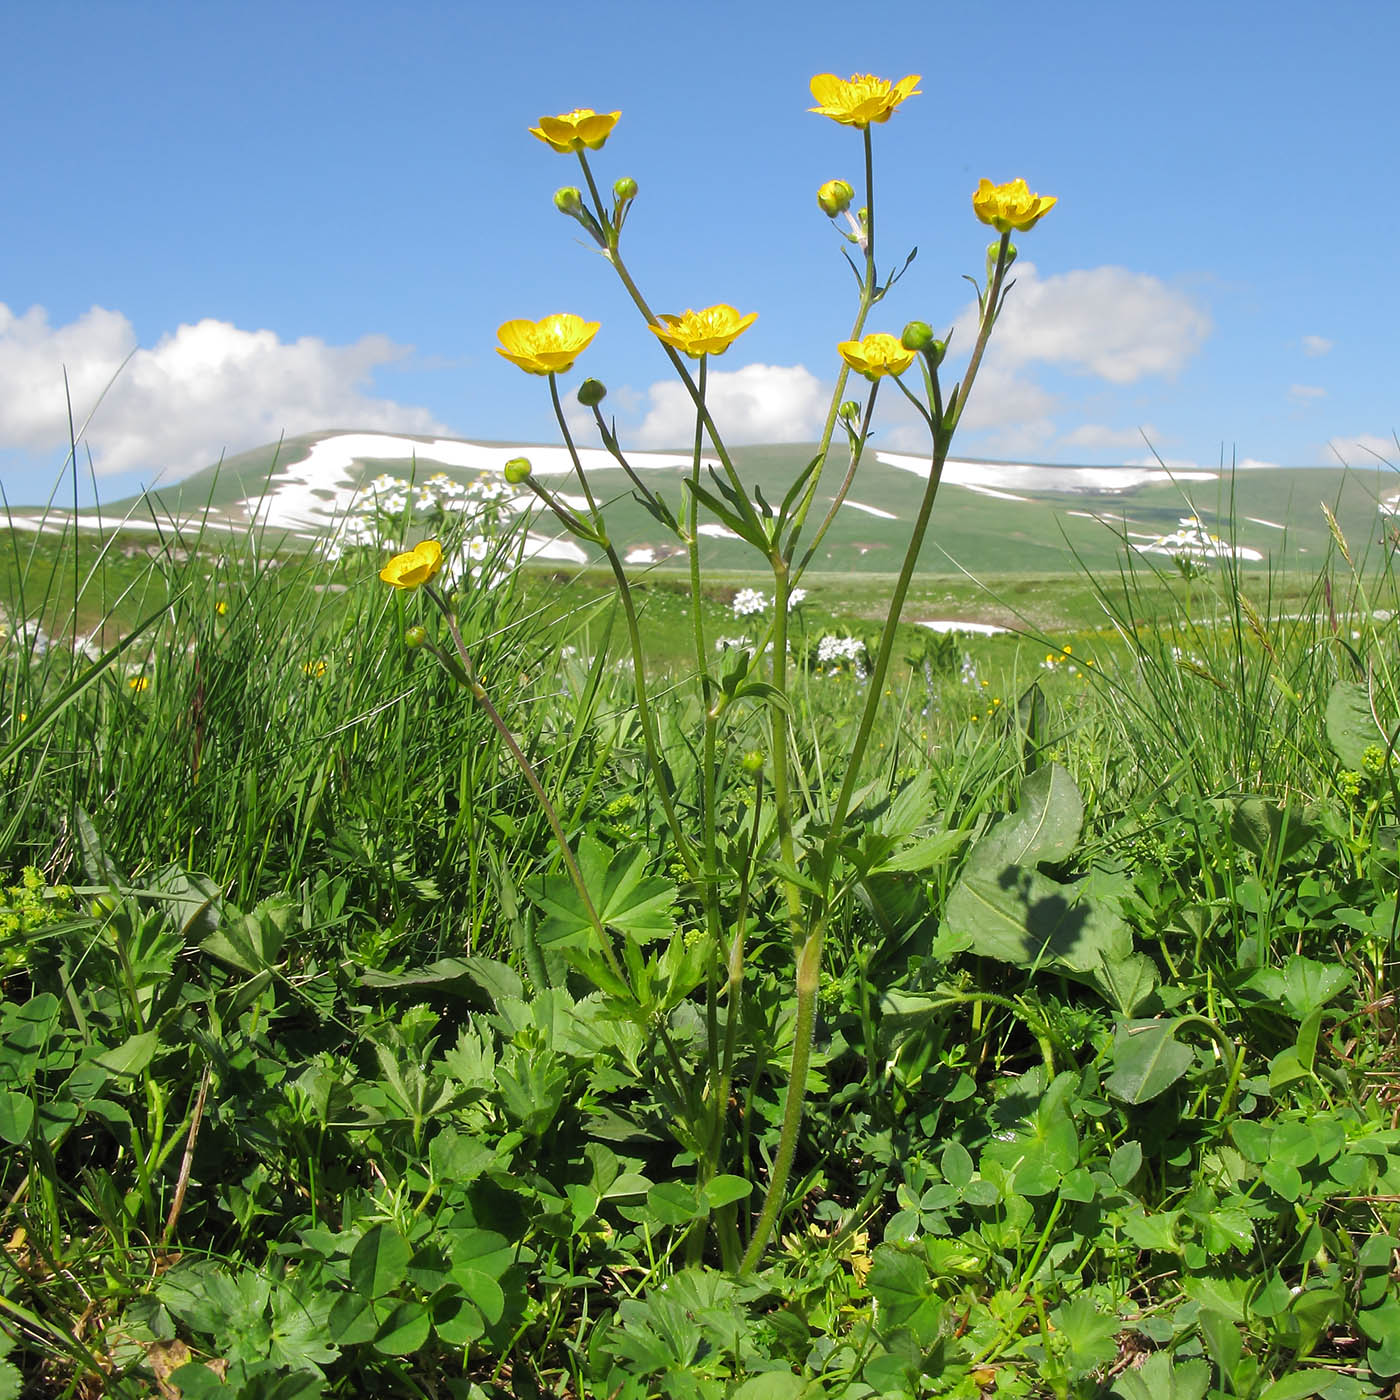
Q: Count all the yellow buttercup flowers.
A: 7